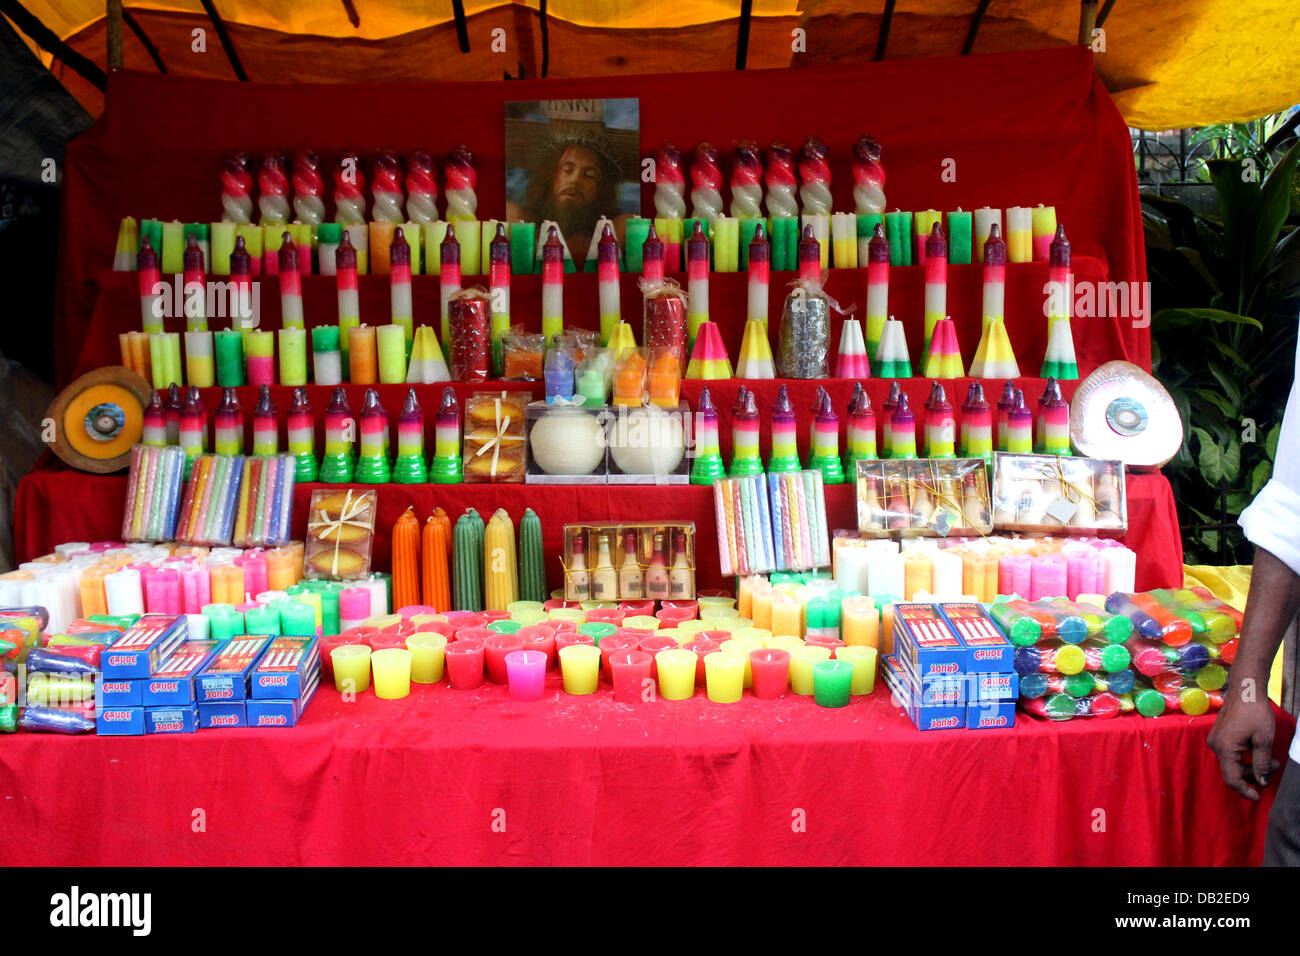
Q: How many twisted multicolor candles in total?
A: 13